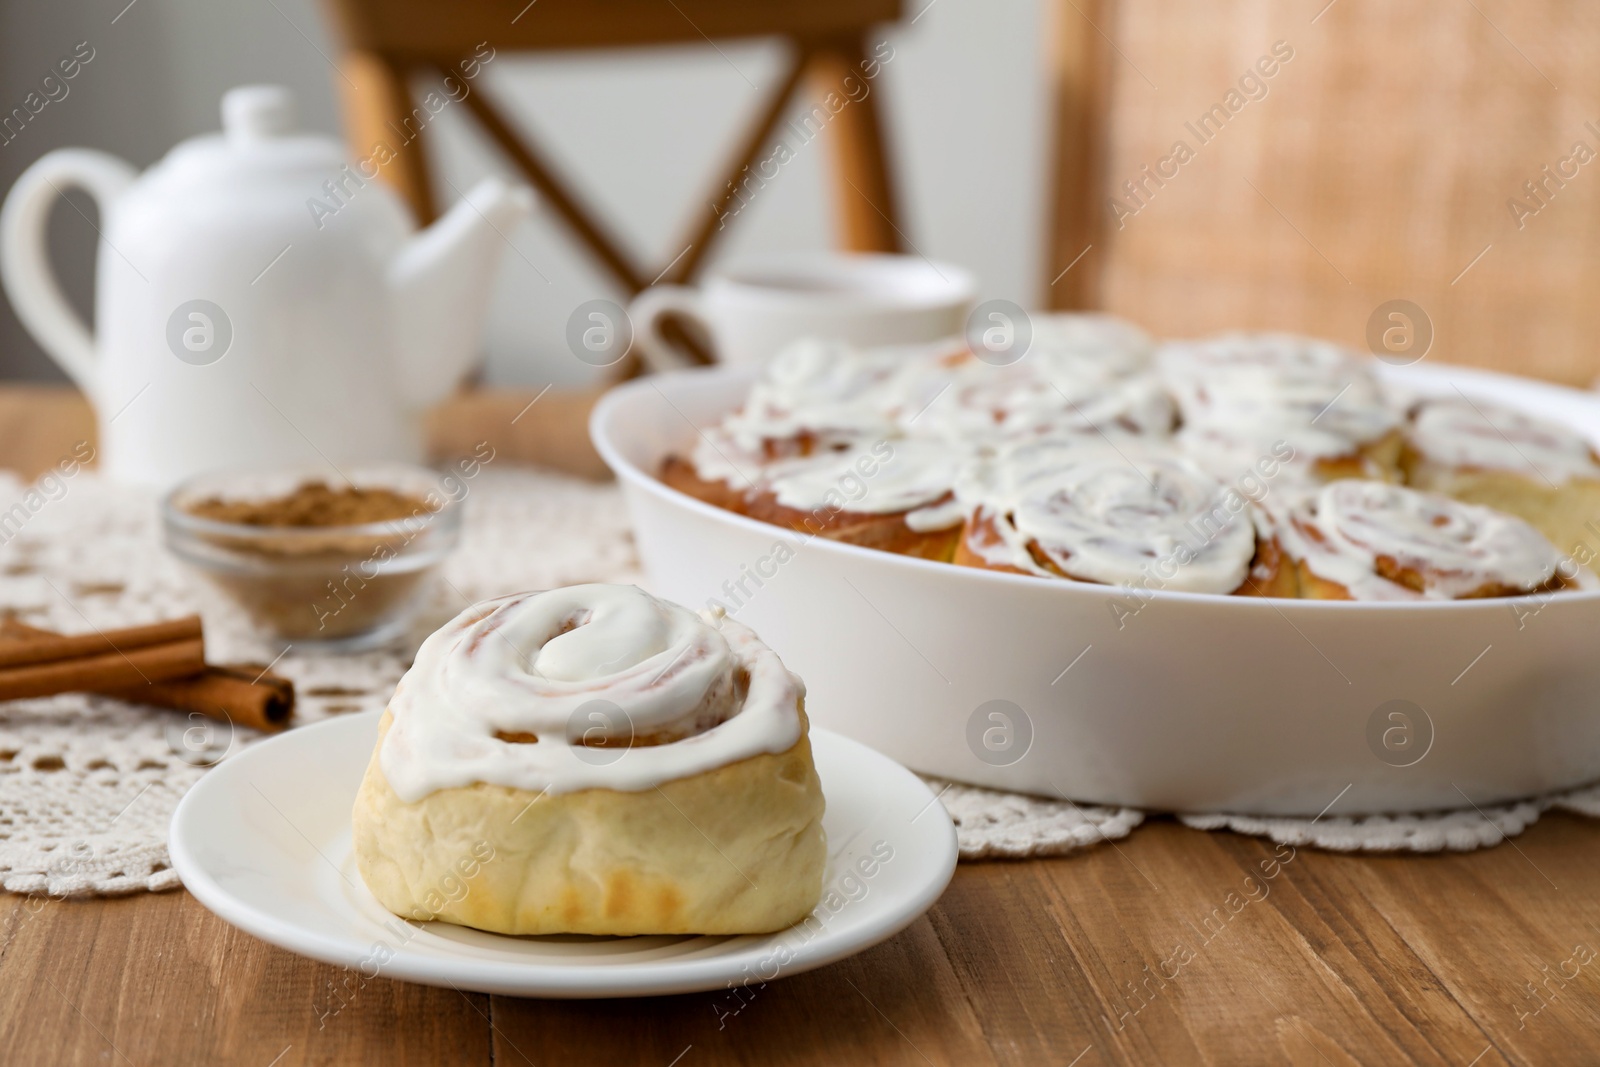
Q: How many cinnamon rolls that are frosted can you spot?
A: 8